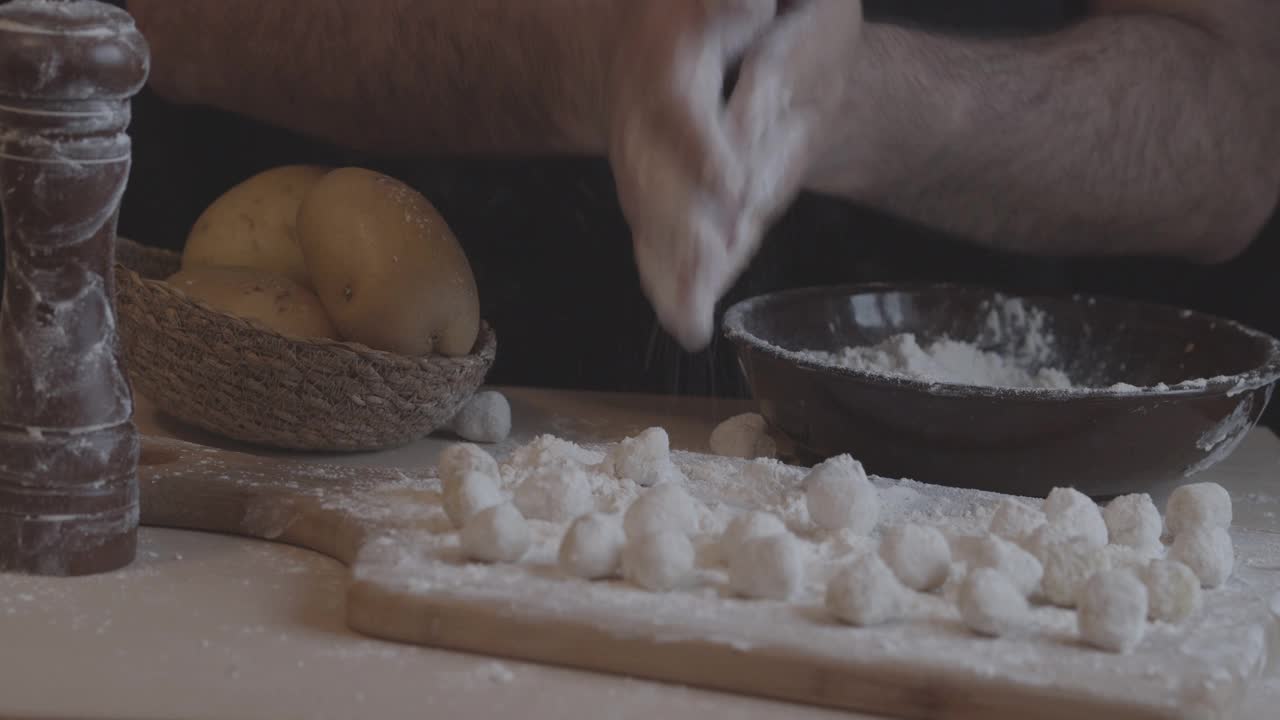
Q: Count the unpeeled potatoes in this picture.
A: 3